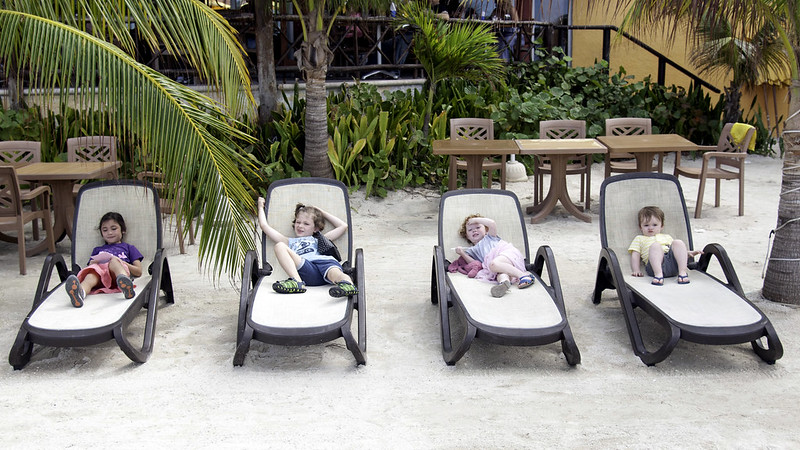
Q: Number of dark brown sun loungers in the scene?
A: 4